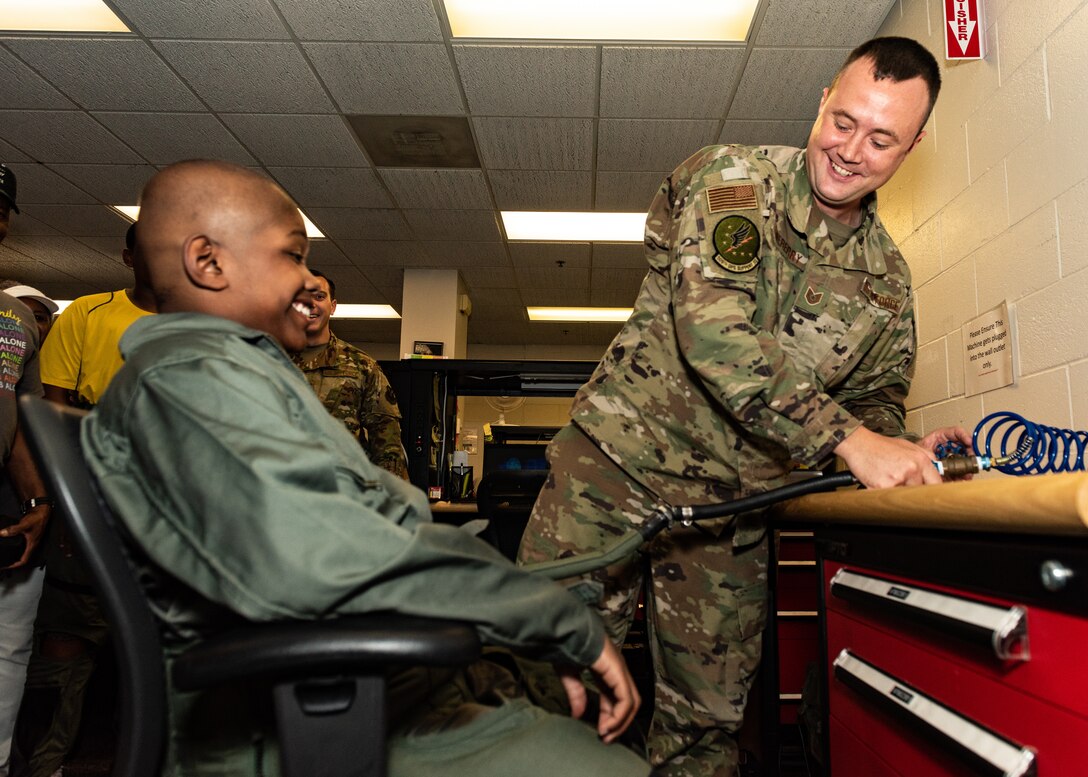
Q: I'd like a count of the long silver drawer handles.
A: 2